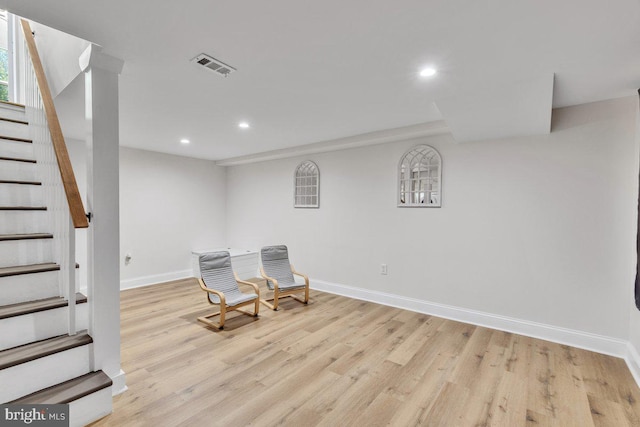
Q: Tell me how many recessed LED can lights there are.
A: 3